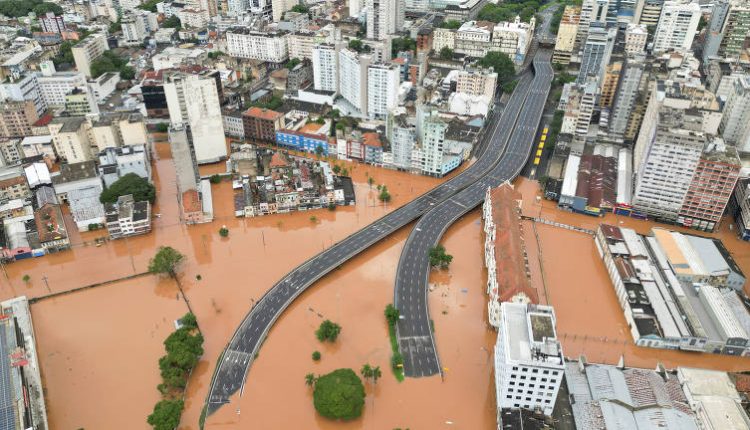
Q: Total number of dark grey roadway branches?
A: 2